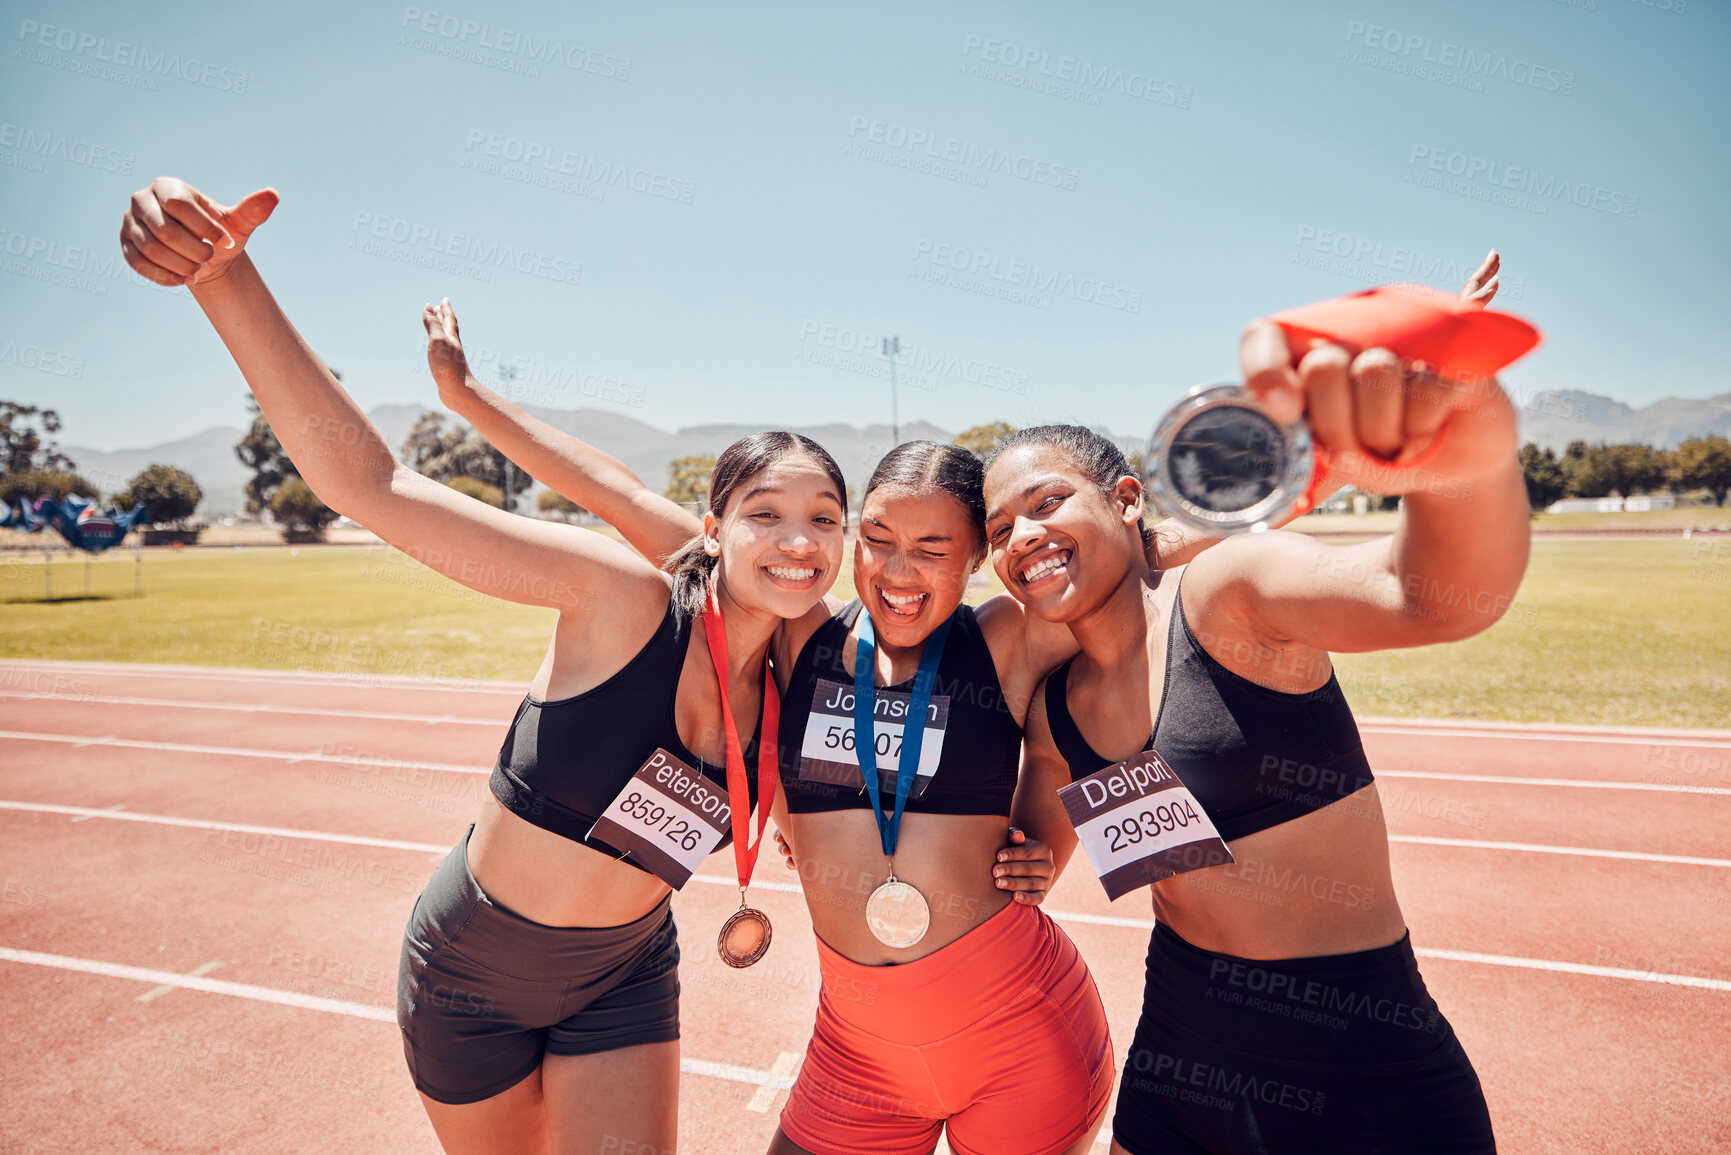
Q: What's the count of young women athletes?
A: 3